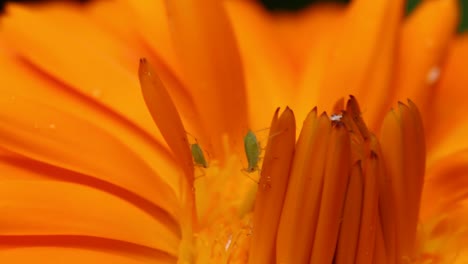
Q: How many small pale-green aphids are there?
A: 2